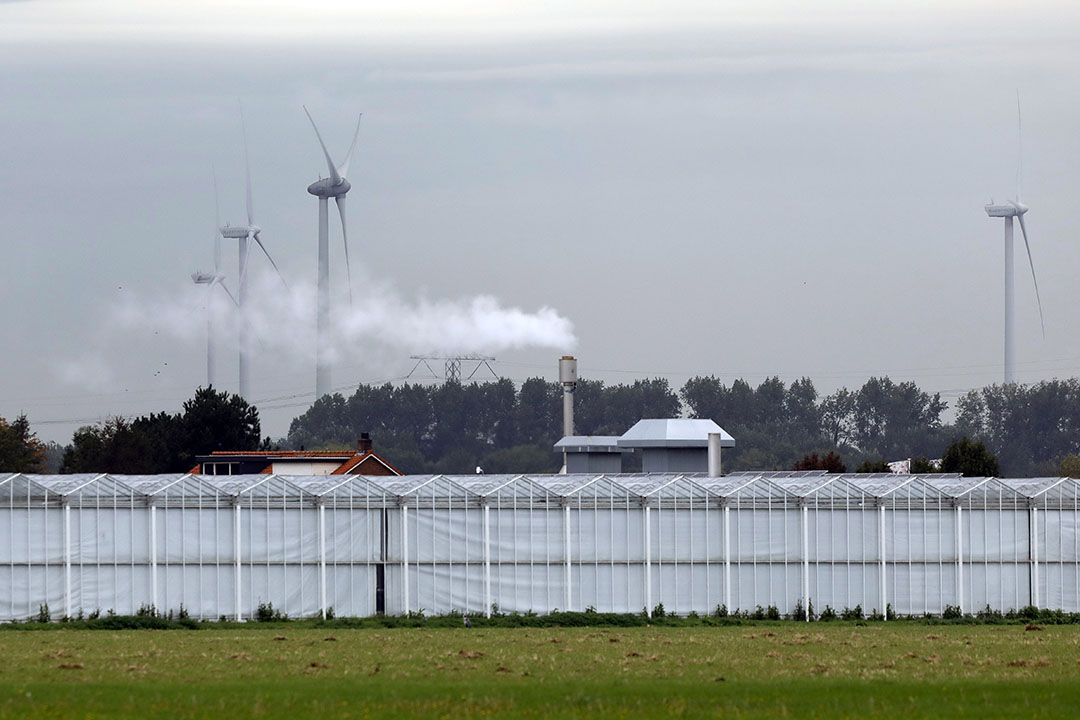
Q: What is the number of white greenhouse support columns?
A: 13